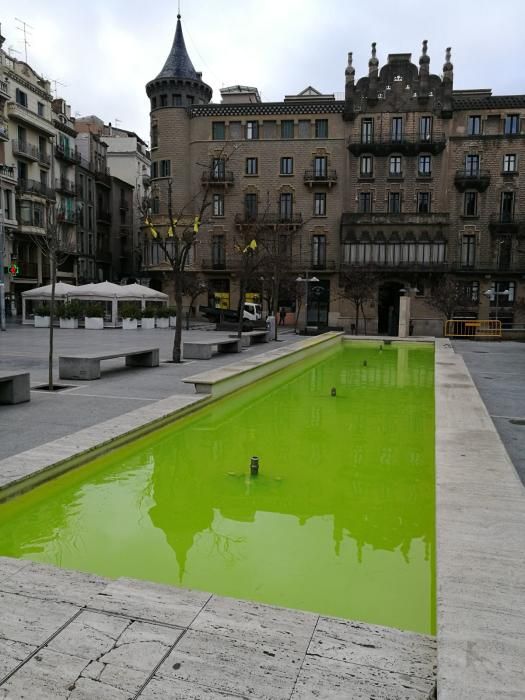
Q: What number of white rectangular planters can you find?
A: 7